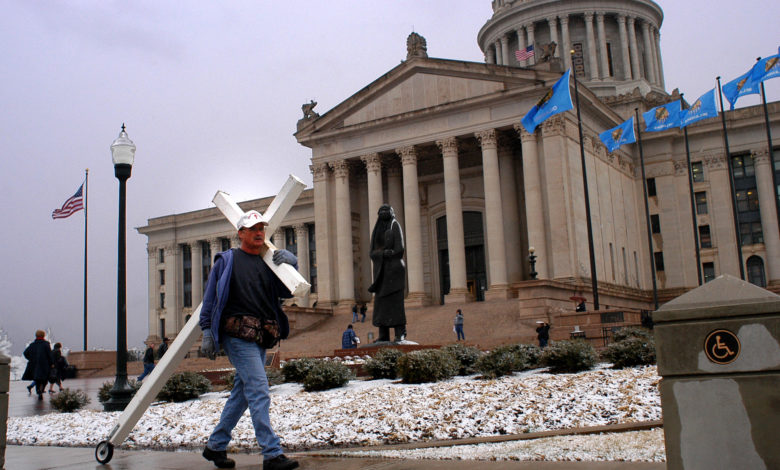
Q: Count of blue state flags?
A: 6